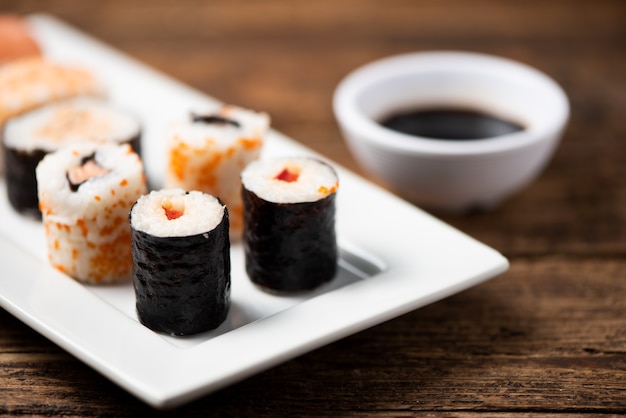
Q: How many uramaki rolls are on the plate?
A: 2